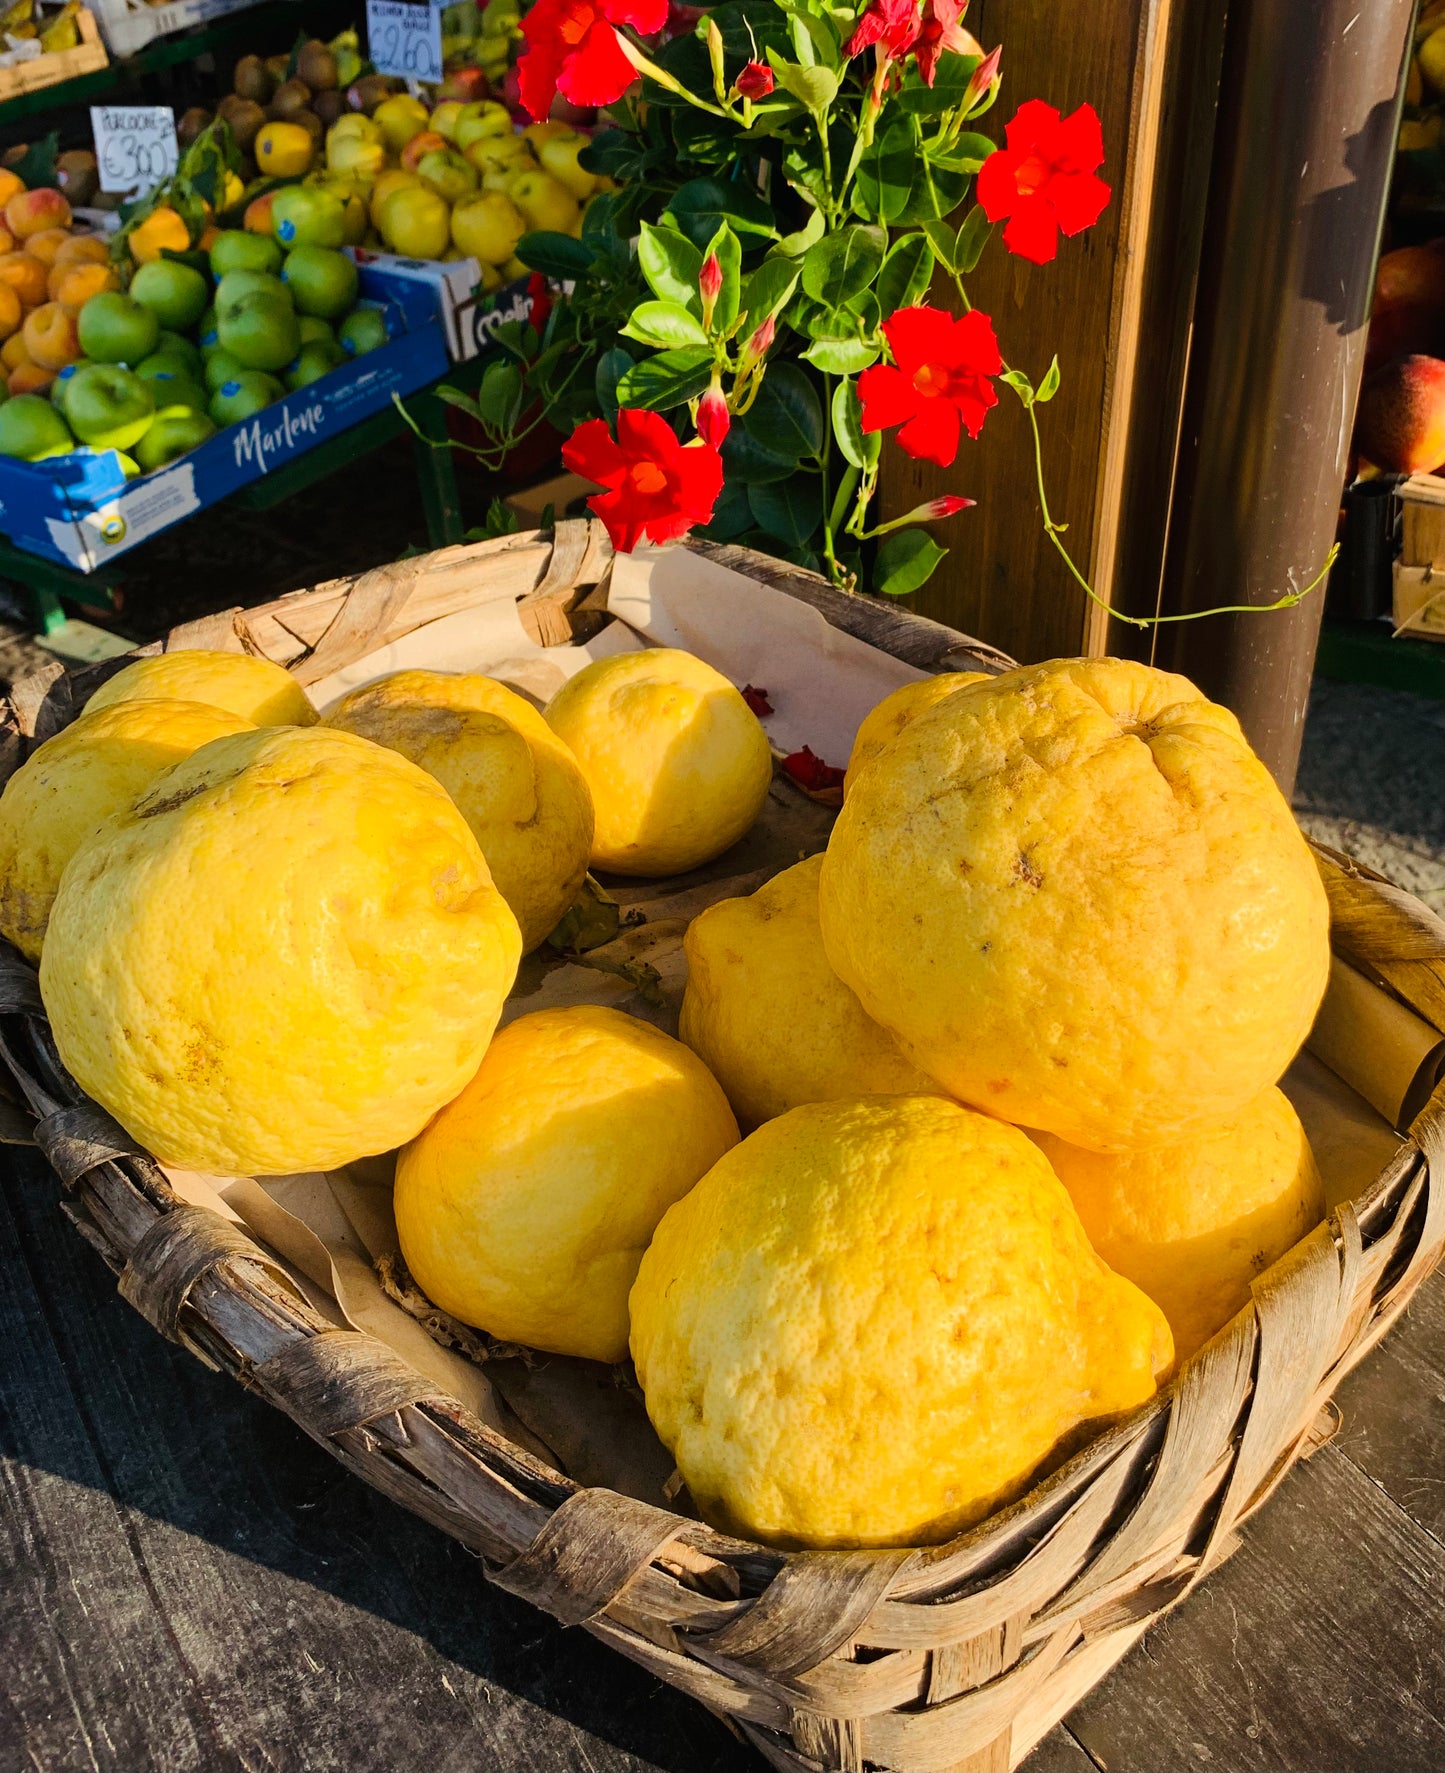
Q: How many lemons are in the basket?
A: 11